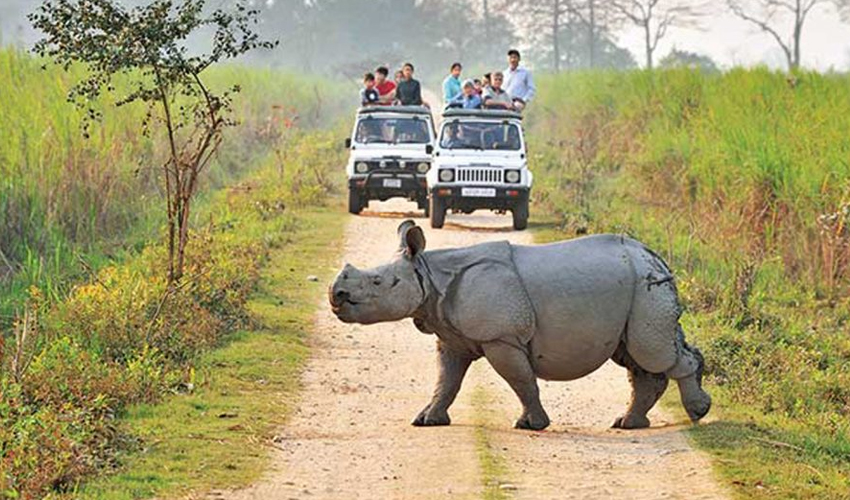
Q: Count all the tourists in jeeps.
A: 10